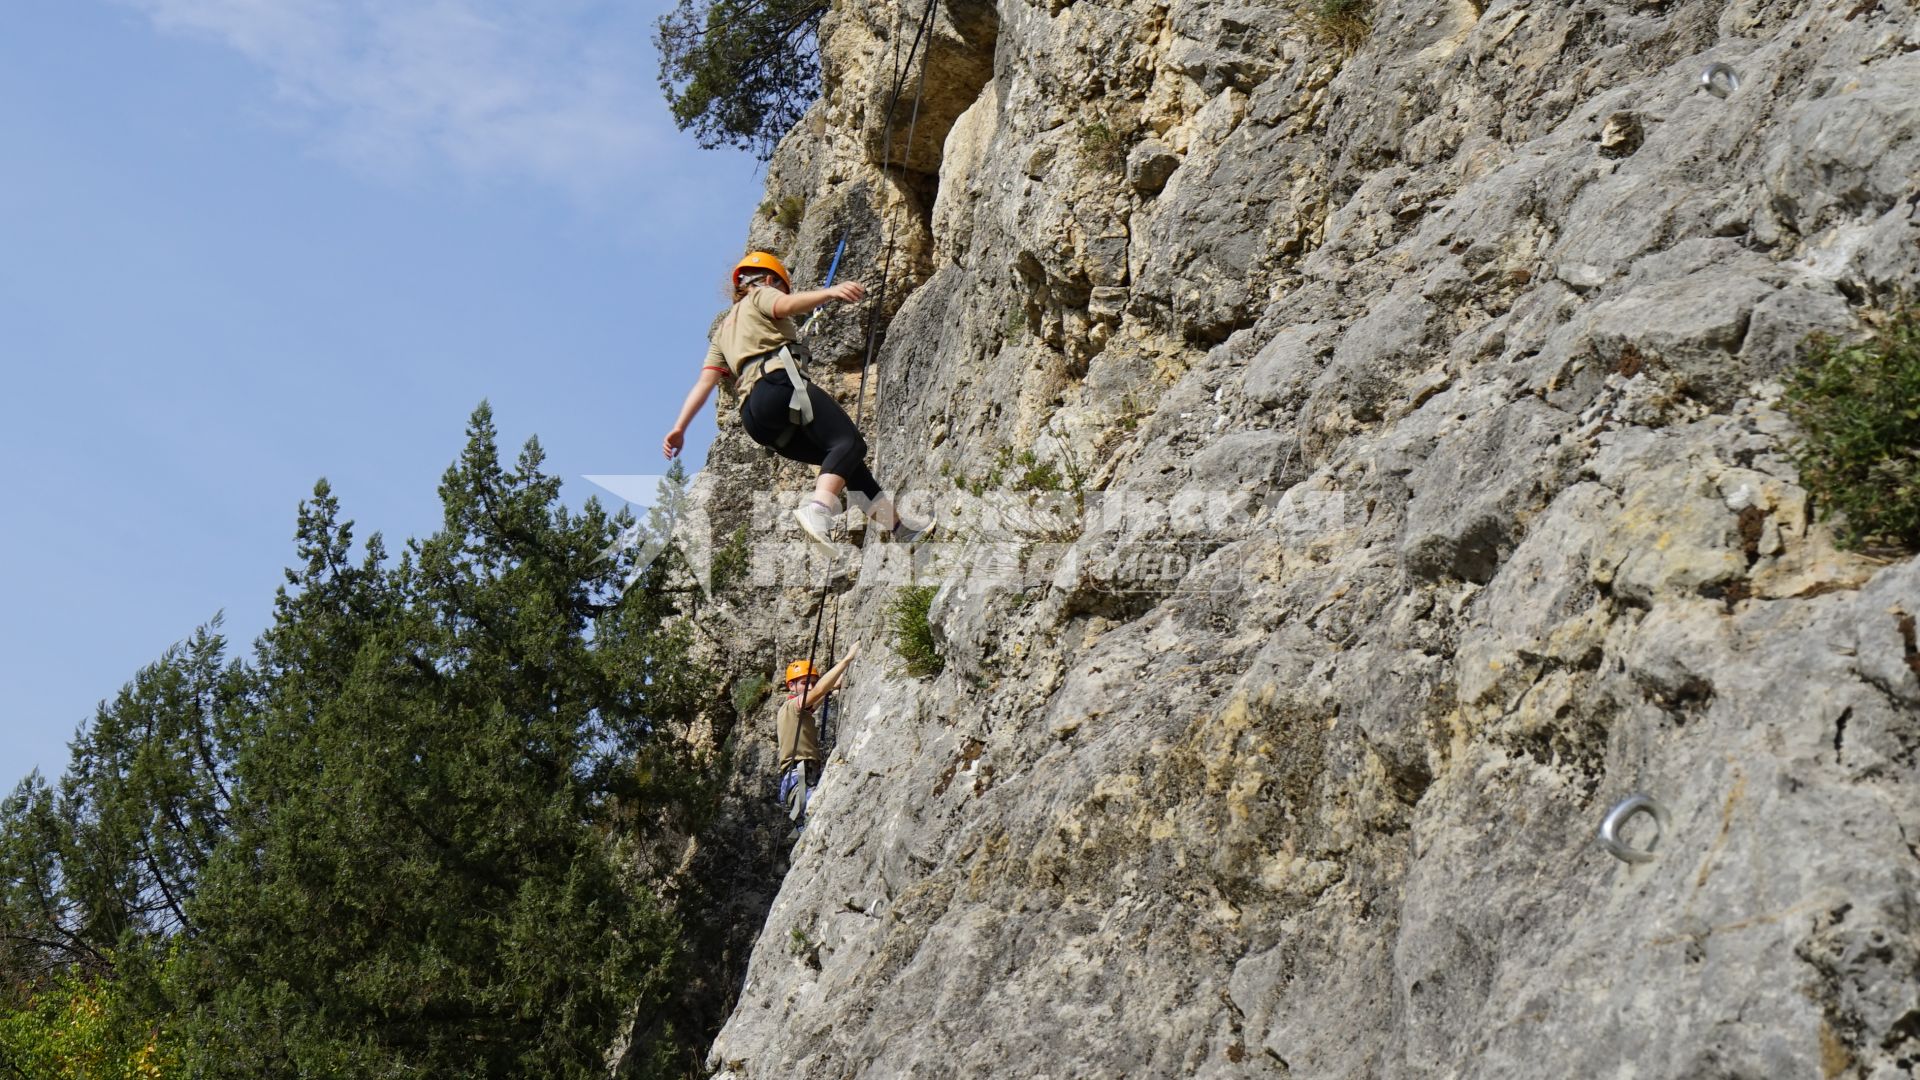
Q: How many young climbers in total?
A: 2